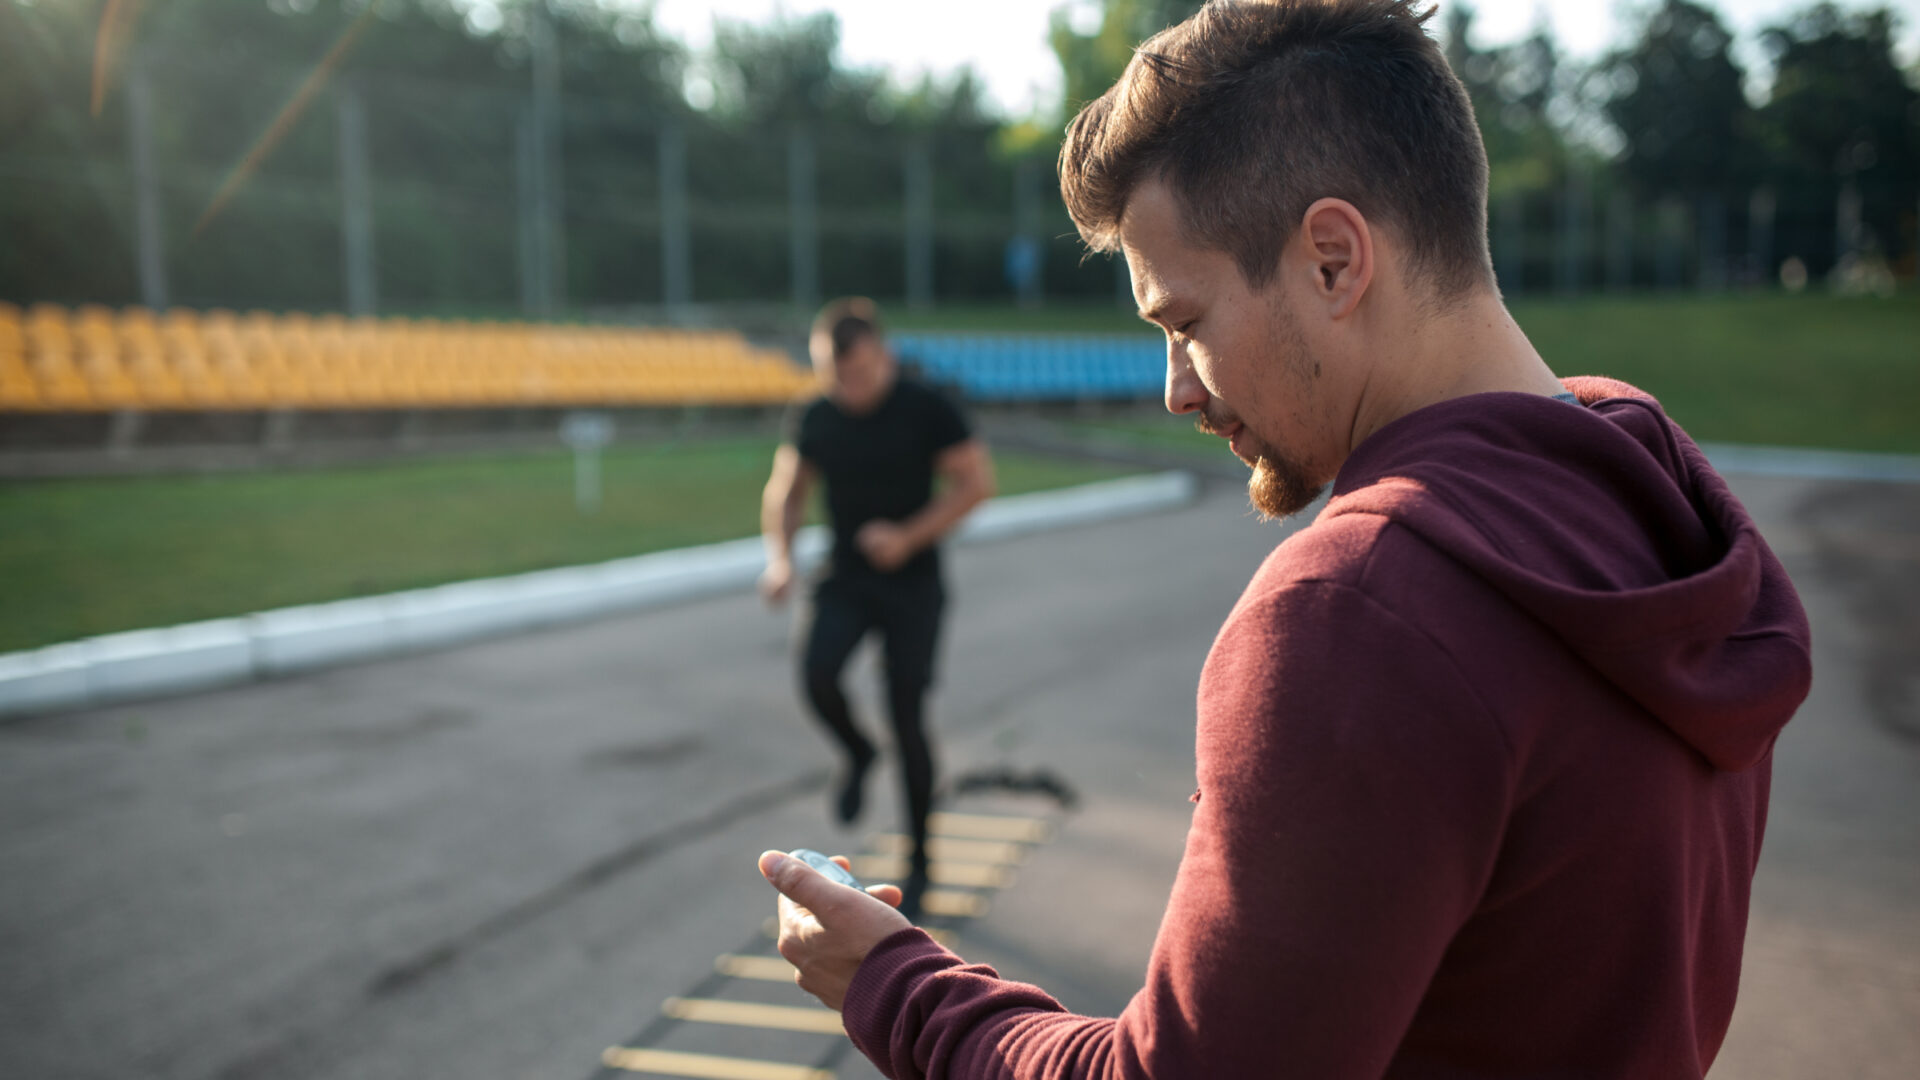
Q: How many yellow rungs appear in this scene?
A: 8